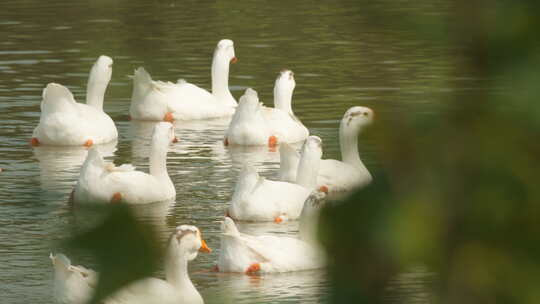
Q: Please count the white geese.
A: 8